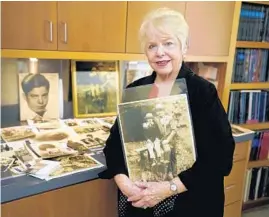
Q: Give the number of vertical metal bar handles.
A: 2